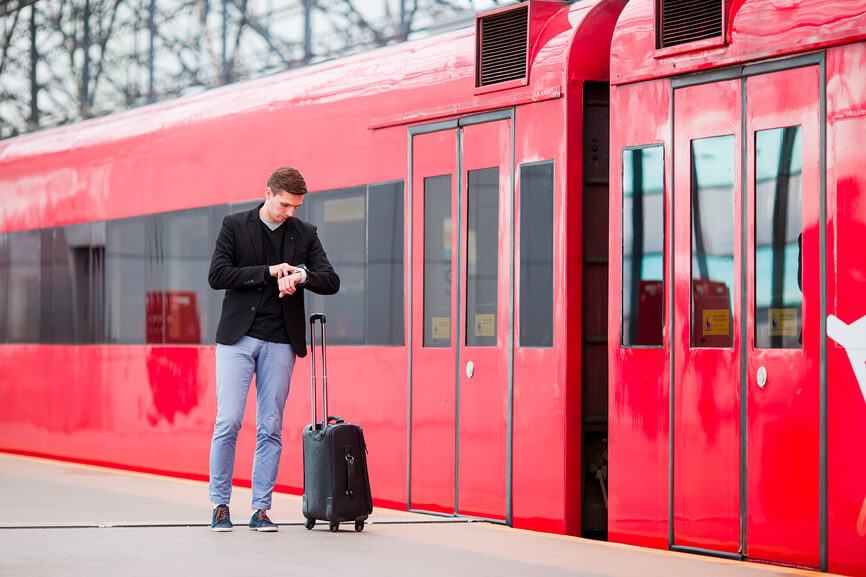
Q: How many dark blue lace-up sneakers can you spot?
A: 2